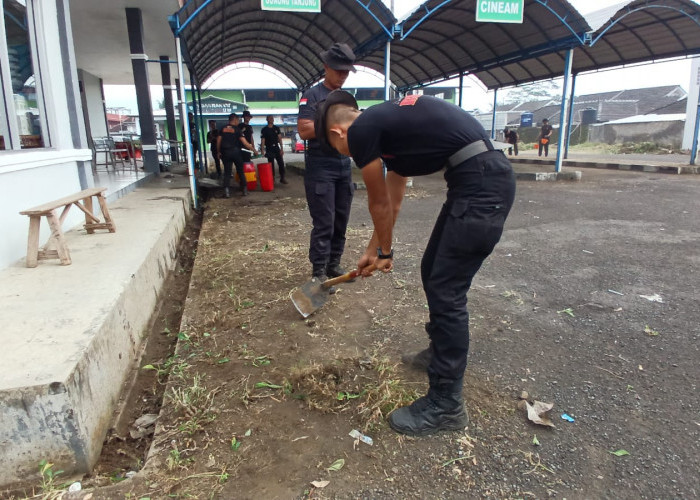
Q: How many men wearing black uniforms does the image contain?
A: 9